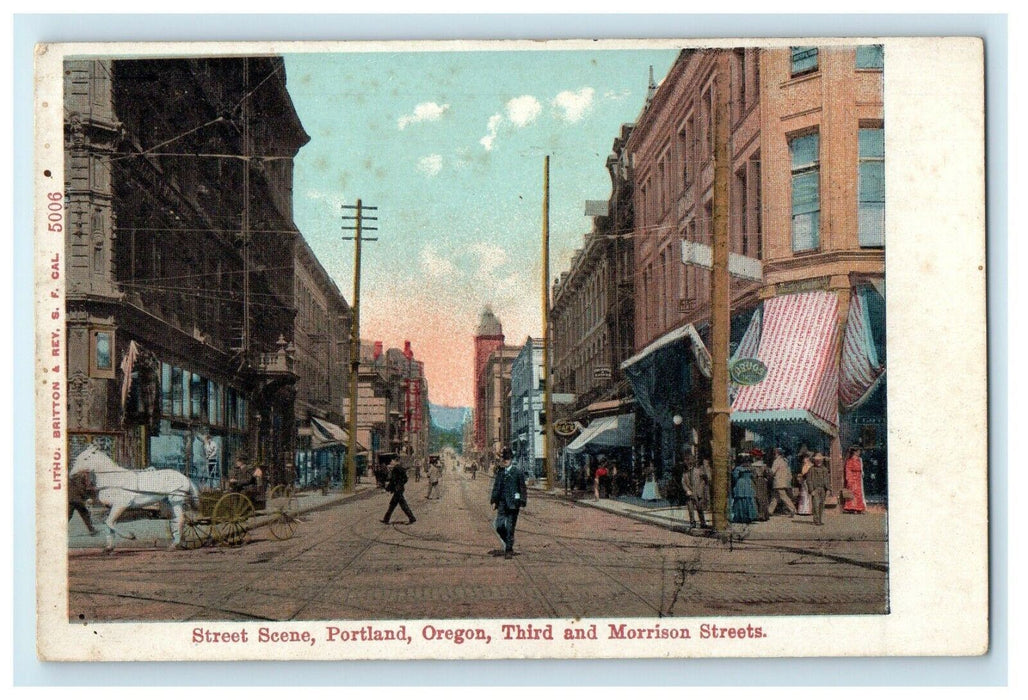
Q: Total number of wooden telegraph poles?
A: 3